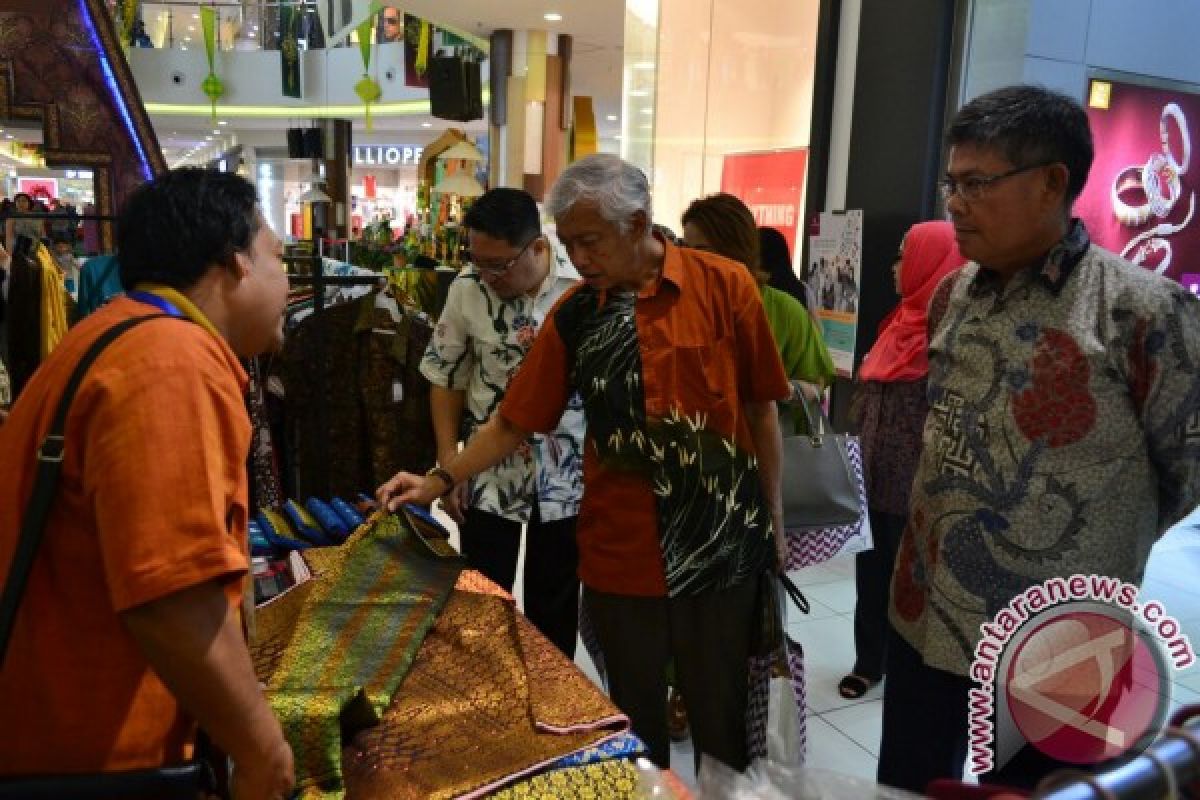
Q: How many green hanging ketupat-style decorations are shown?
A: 2